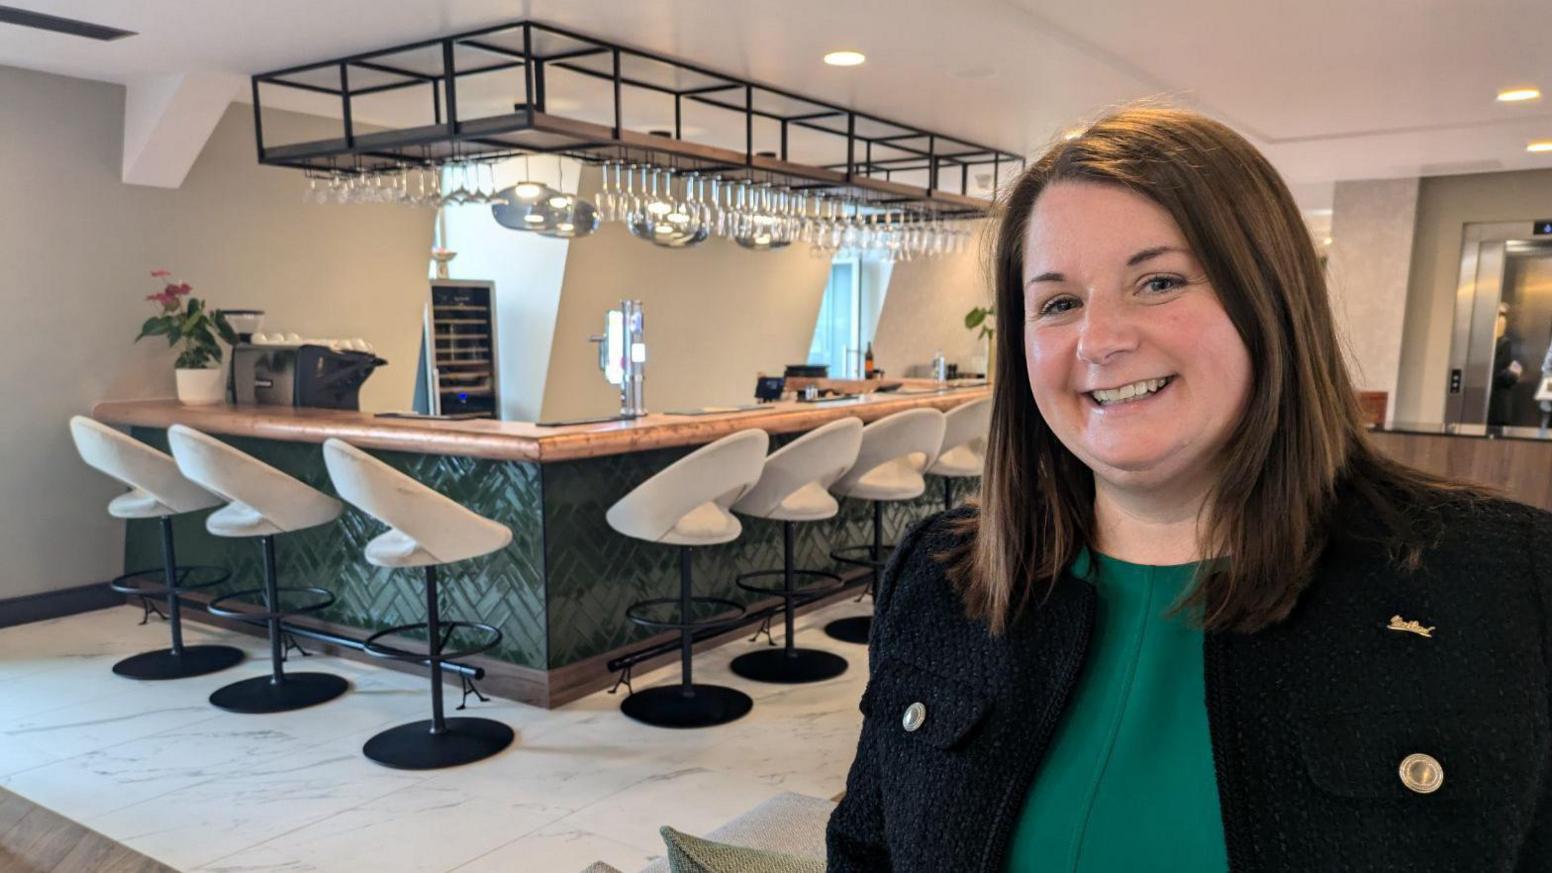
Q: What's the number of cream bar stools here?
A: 7